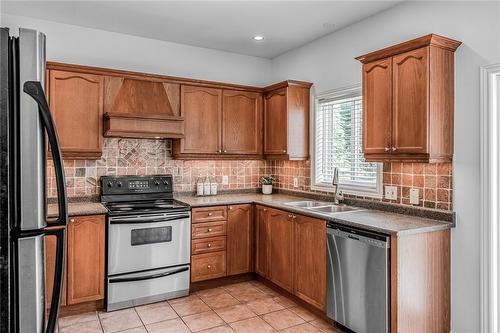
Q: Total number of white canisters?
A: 3